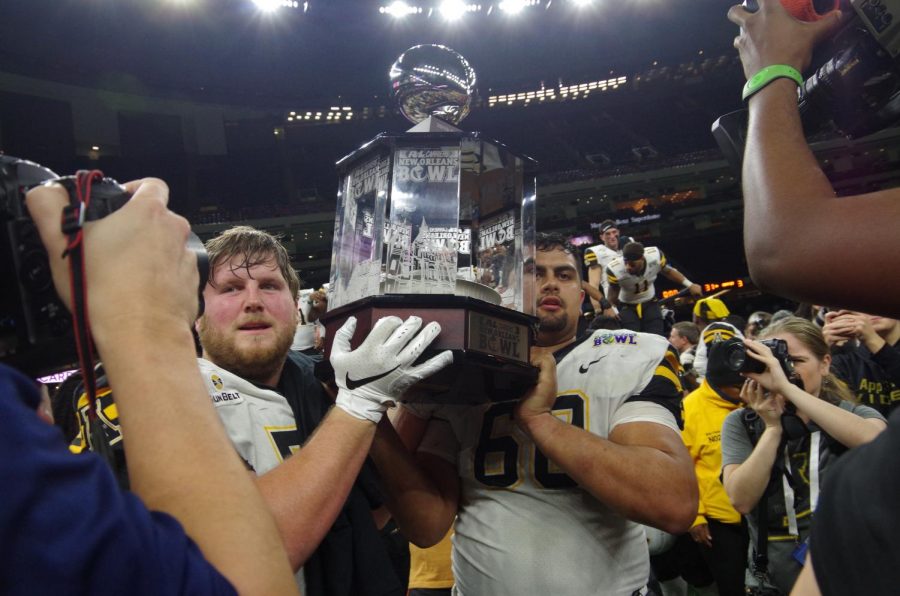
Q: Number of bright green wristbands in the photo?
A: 1